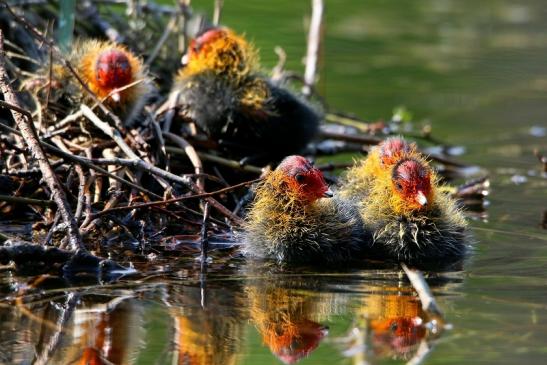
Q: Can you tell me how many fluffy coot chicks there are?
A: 5